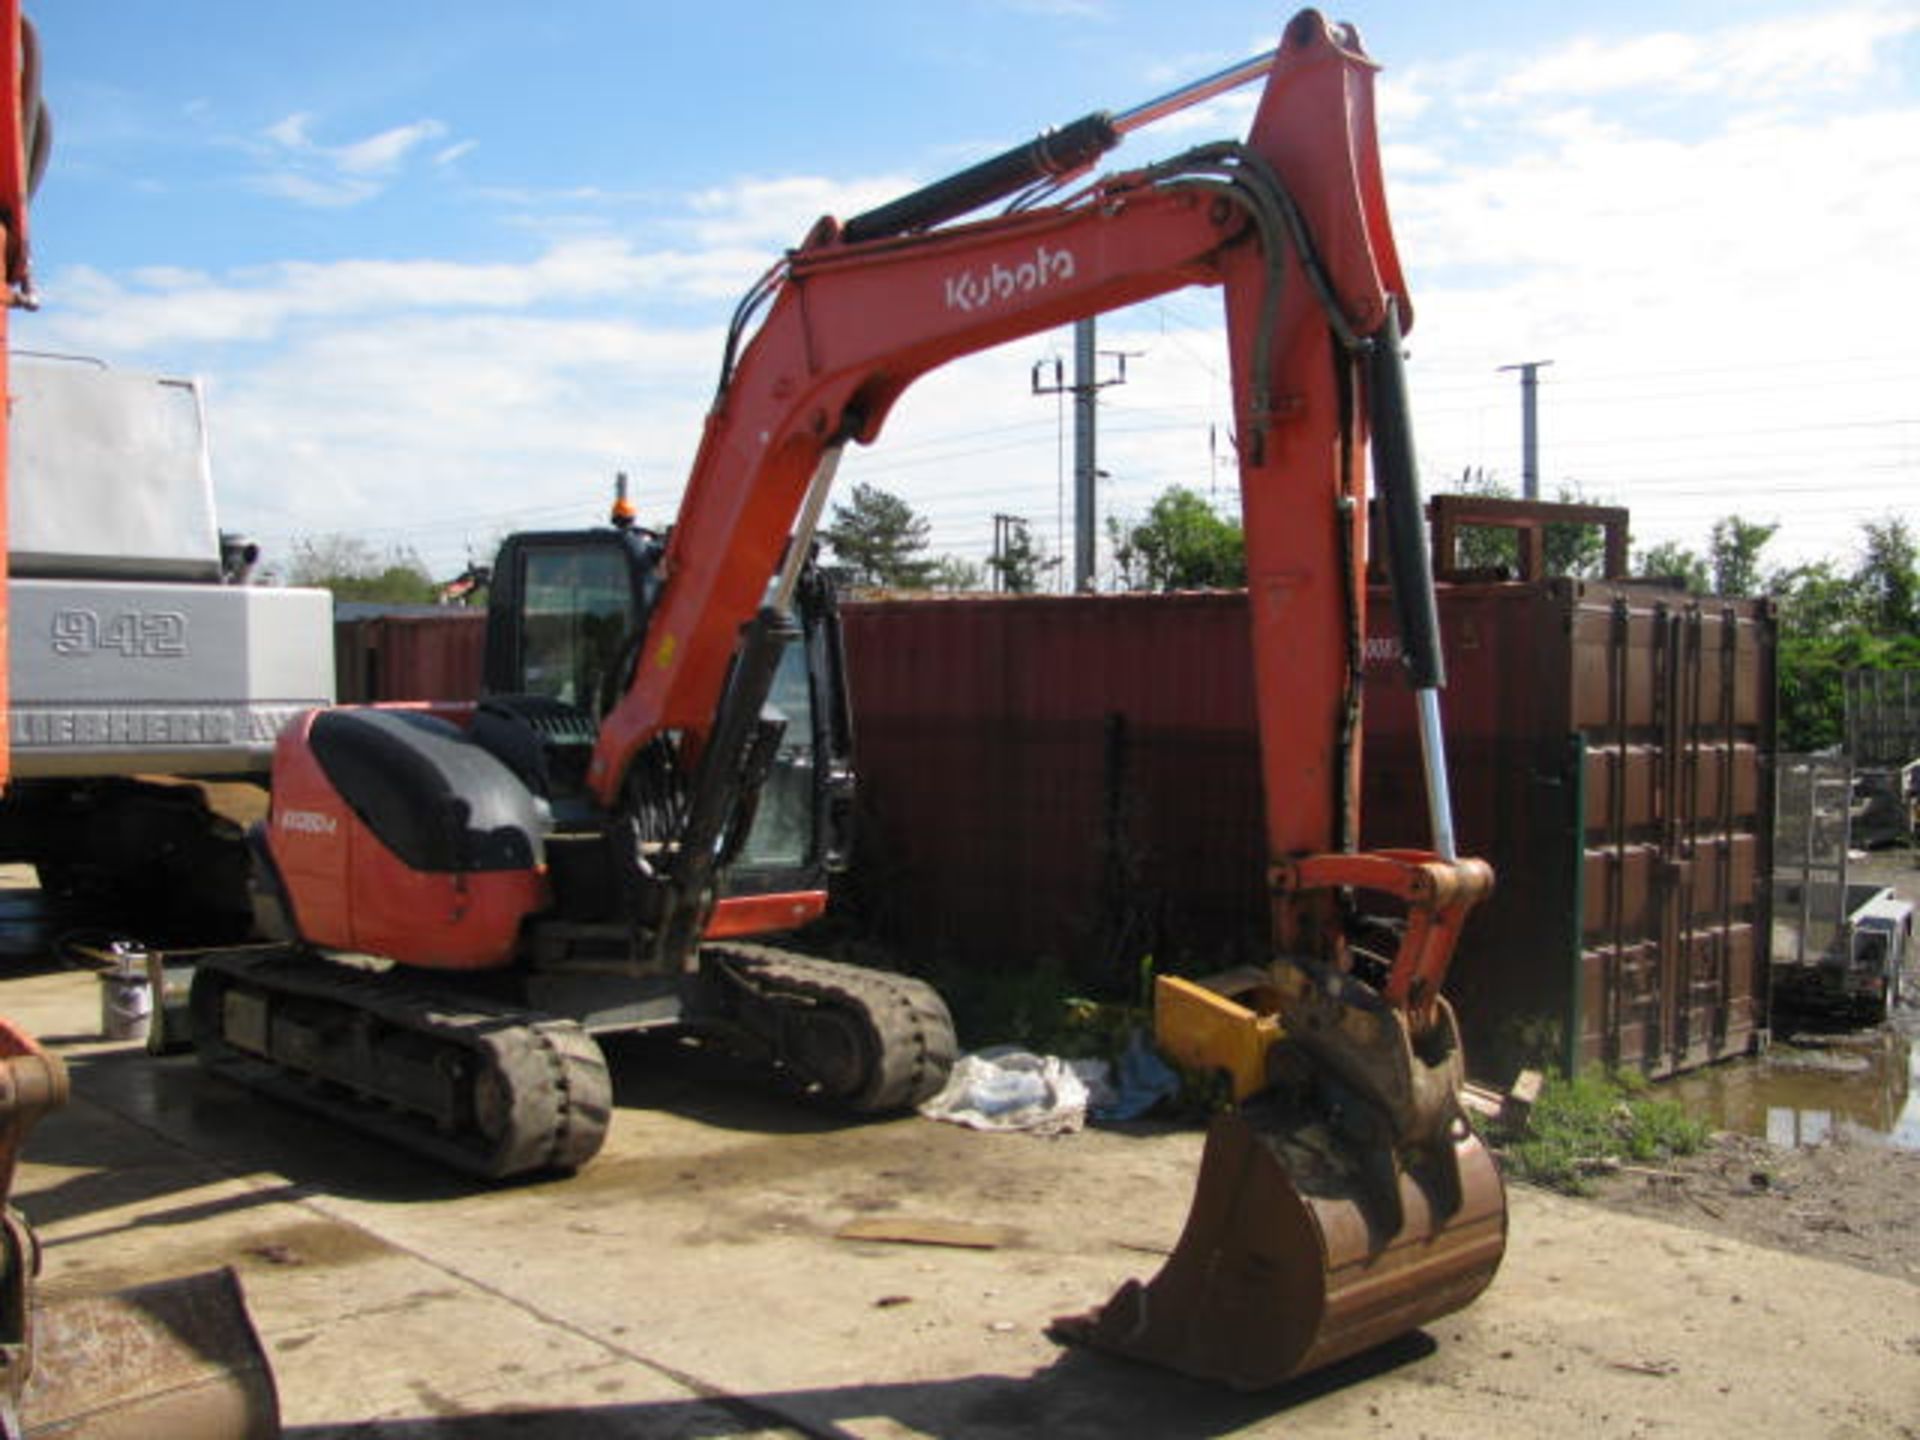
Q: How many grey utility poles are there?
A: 2